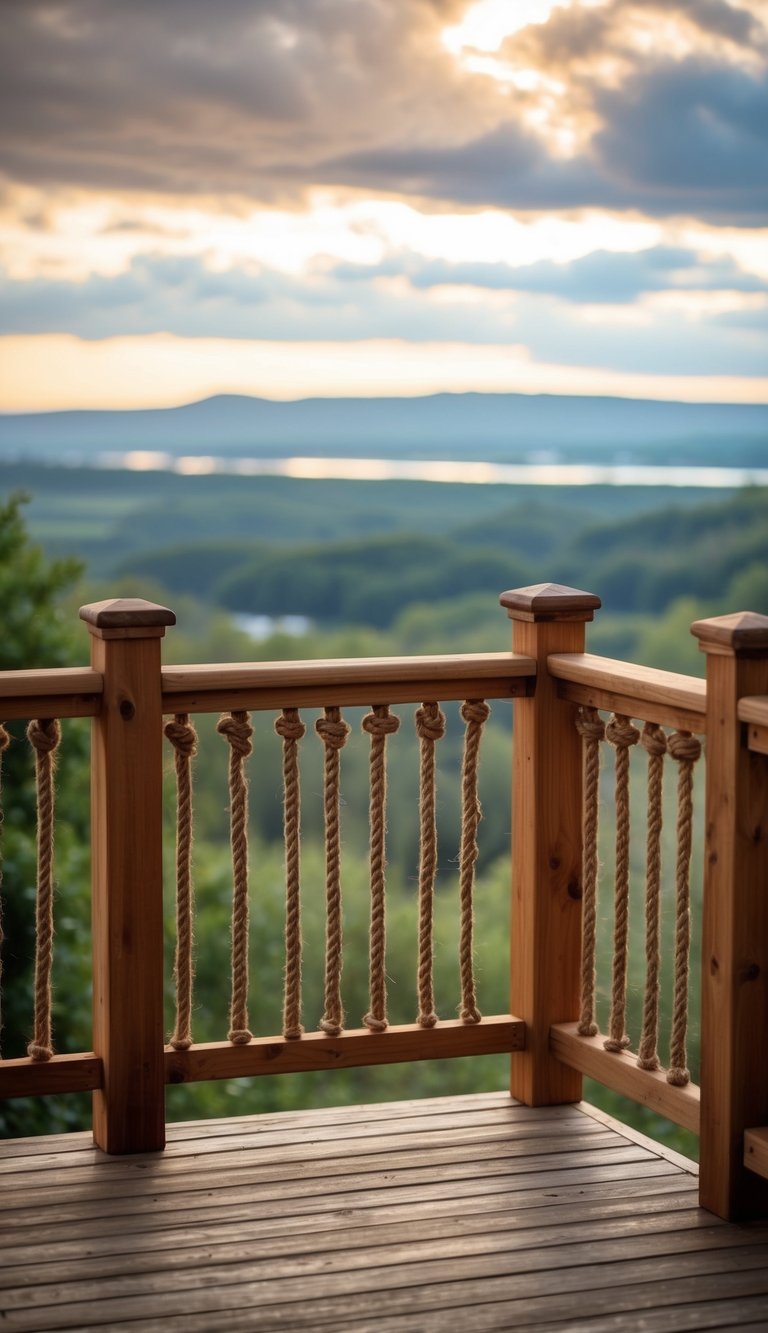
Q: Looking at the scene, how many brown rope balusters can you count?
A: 13